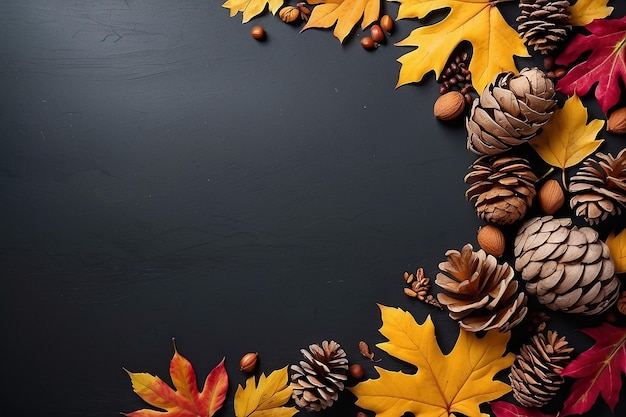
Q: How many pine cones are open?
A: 6